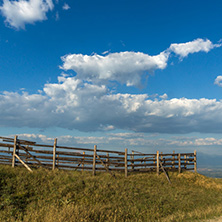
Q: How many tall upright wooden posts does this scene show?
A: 7